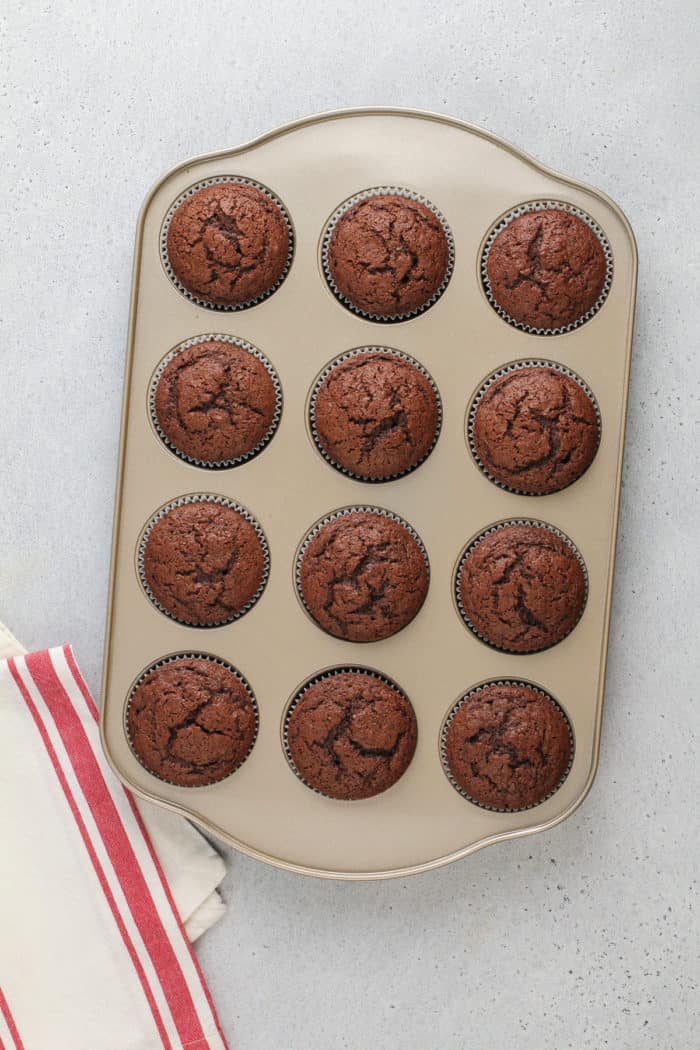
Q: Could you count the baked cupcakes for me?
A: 12